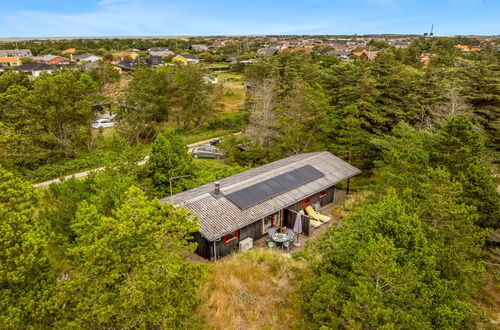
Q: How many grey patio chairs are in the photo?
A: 4